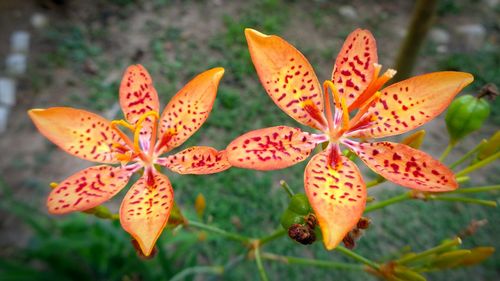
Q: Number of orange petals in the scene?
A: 12